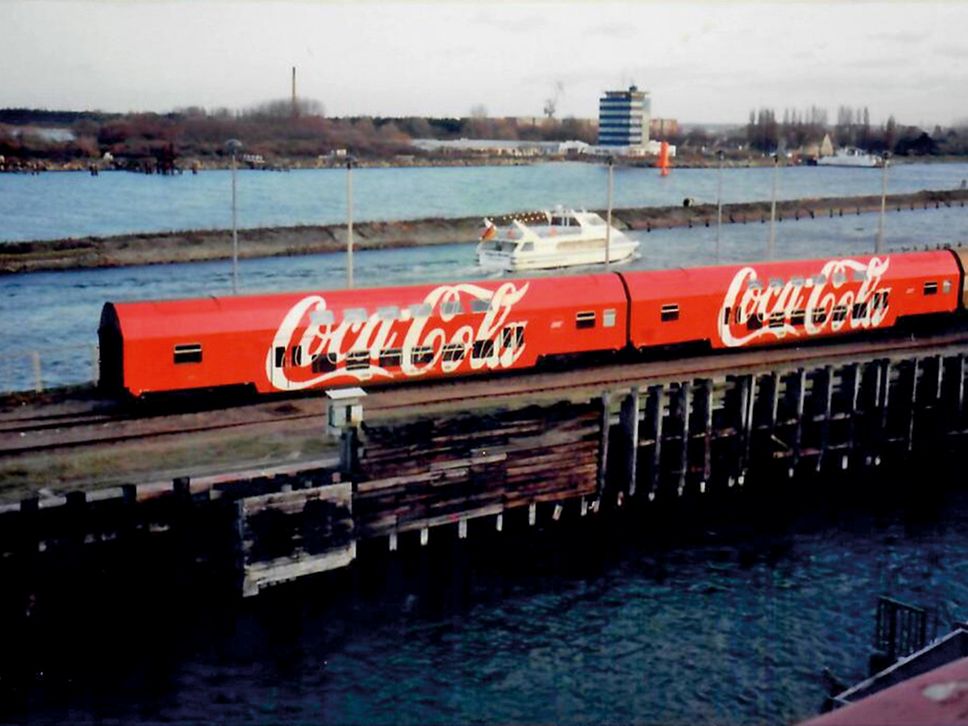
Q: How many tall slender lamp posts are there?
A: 6